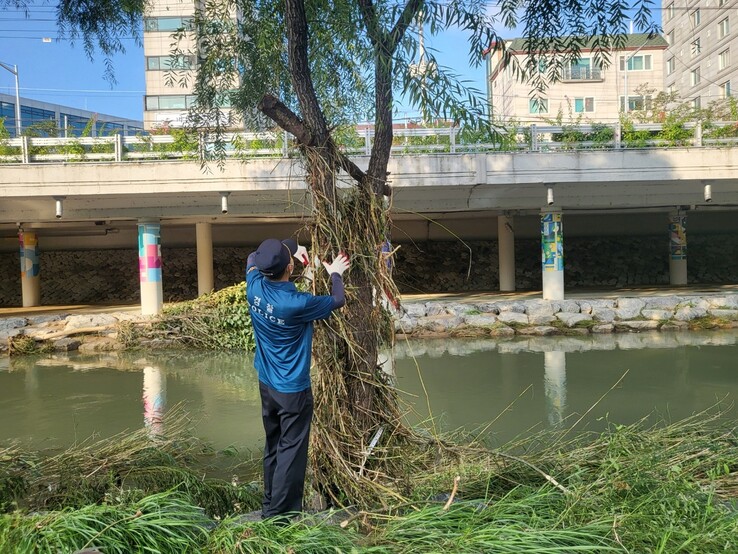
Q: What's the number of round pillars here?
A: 6